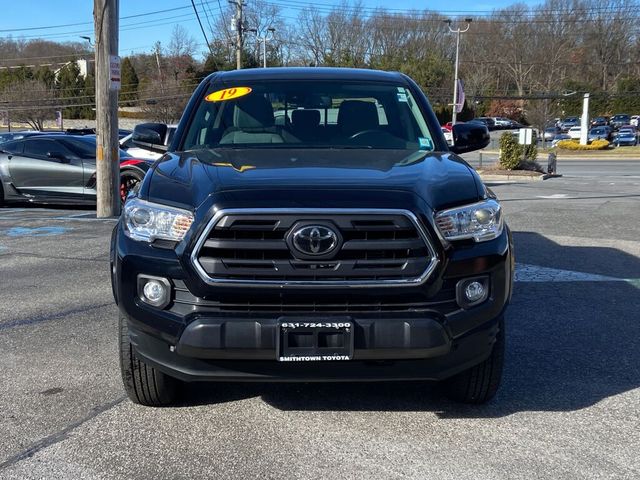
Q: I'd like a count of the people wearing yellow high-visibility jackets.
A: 0